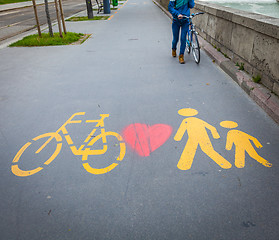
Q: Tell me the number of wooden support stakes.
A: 3